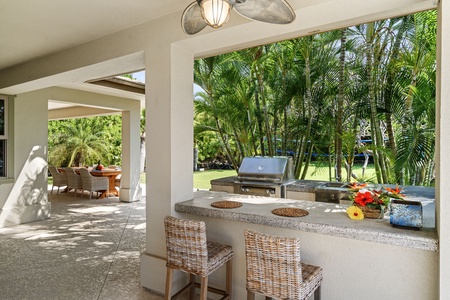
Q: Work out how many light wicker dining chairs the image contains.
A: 3